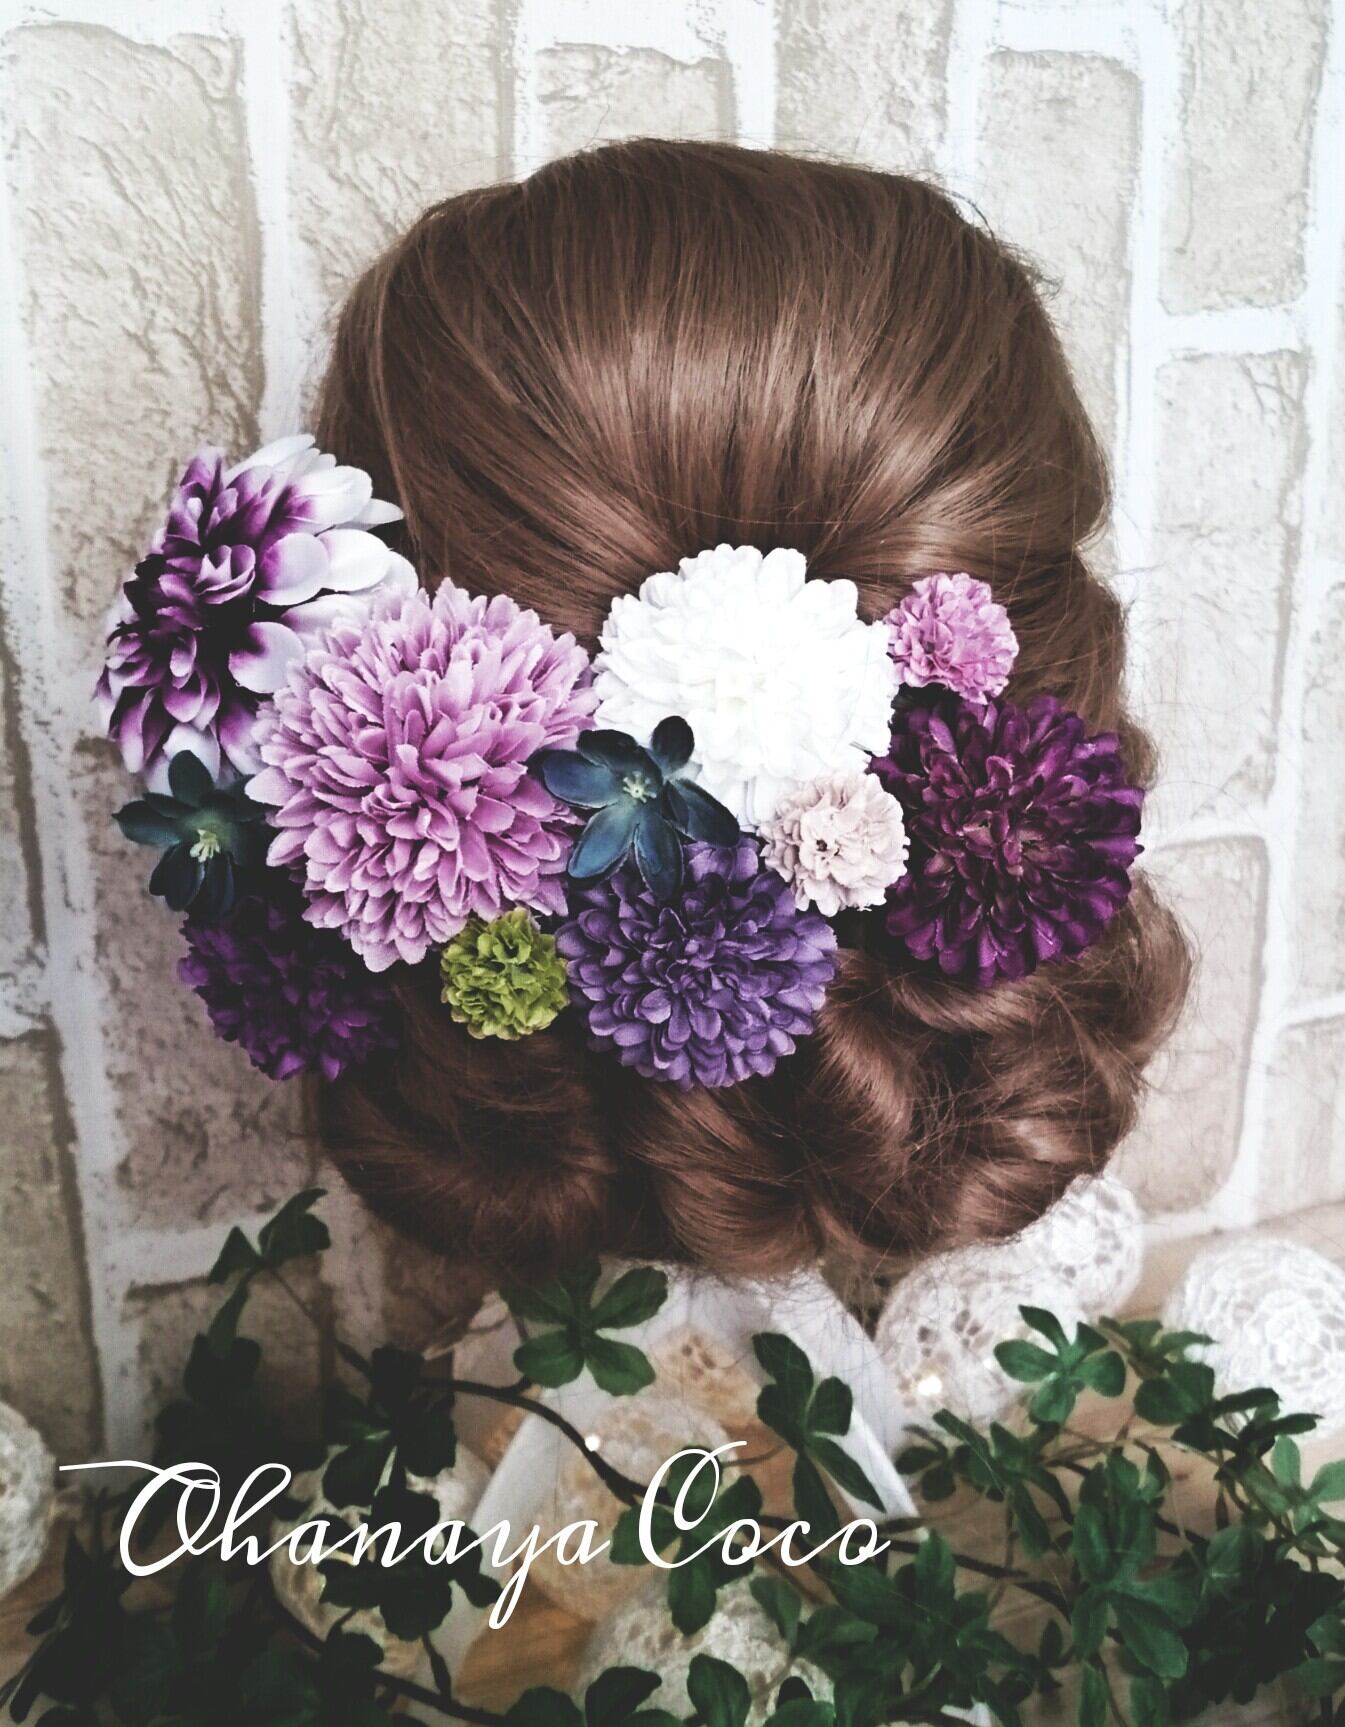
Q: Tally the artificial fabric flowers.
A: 11